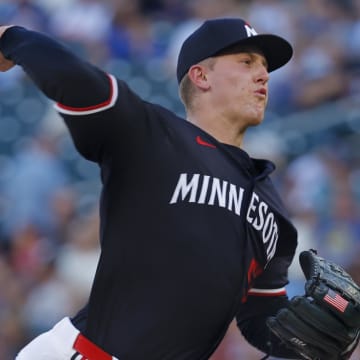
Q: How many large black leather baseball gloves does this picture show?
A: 1